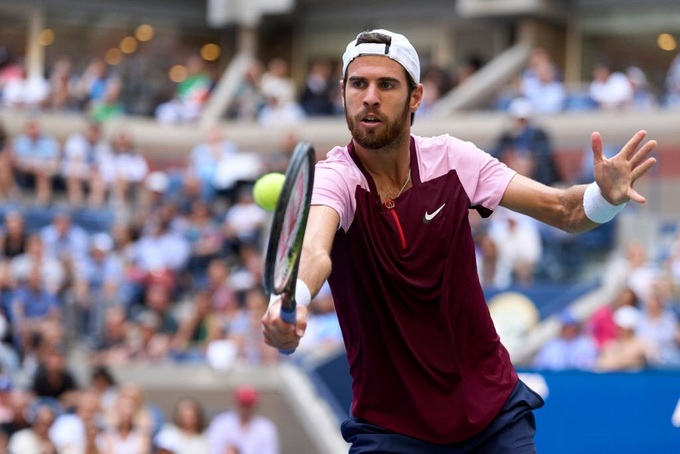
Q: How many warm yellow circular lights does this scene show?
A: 7